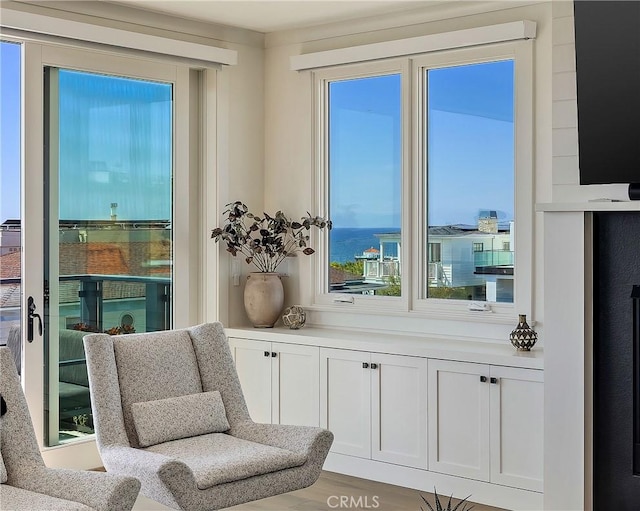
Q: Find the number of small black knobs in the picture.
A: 6